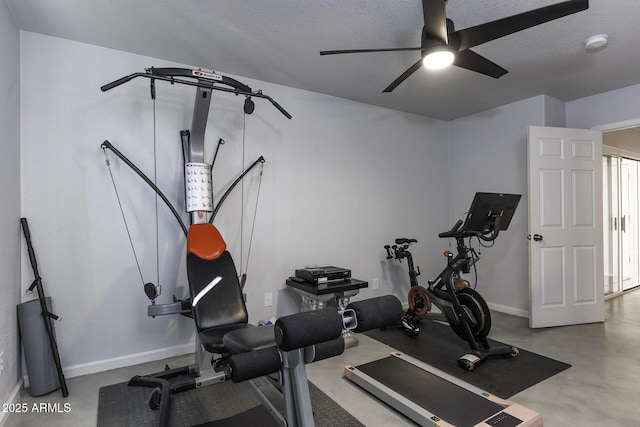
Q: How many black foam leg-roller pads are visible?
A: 4